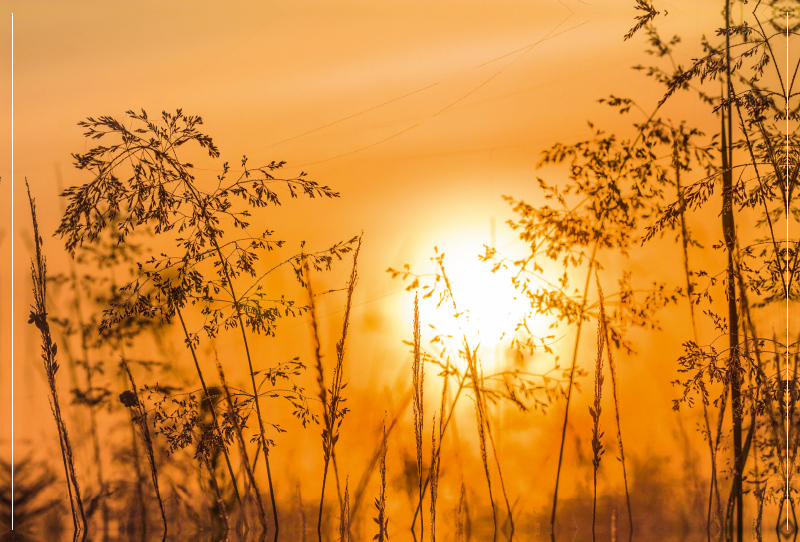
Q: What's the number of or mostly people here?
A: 0